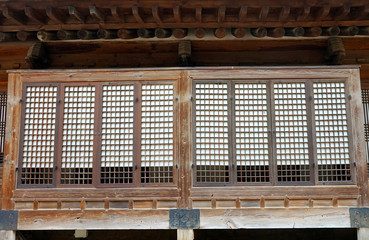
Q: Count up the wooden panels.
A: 8